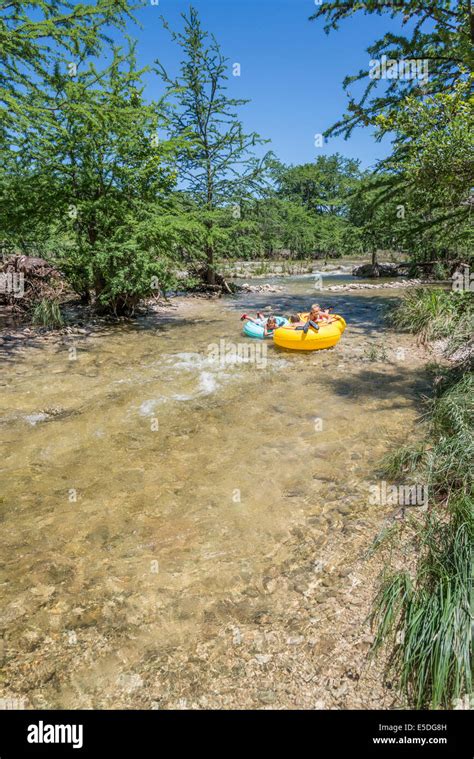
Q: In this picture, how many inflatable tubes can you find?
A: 2